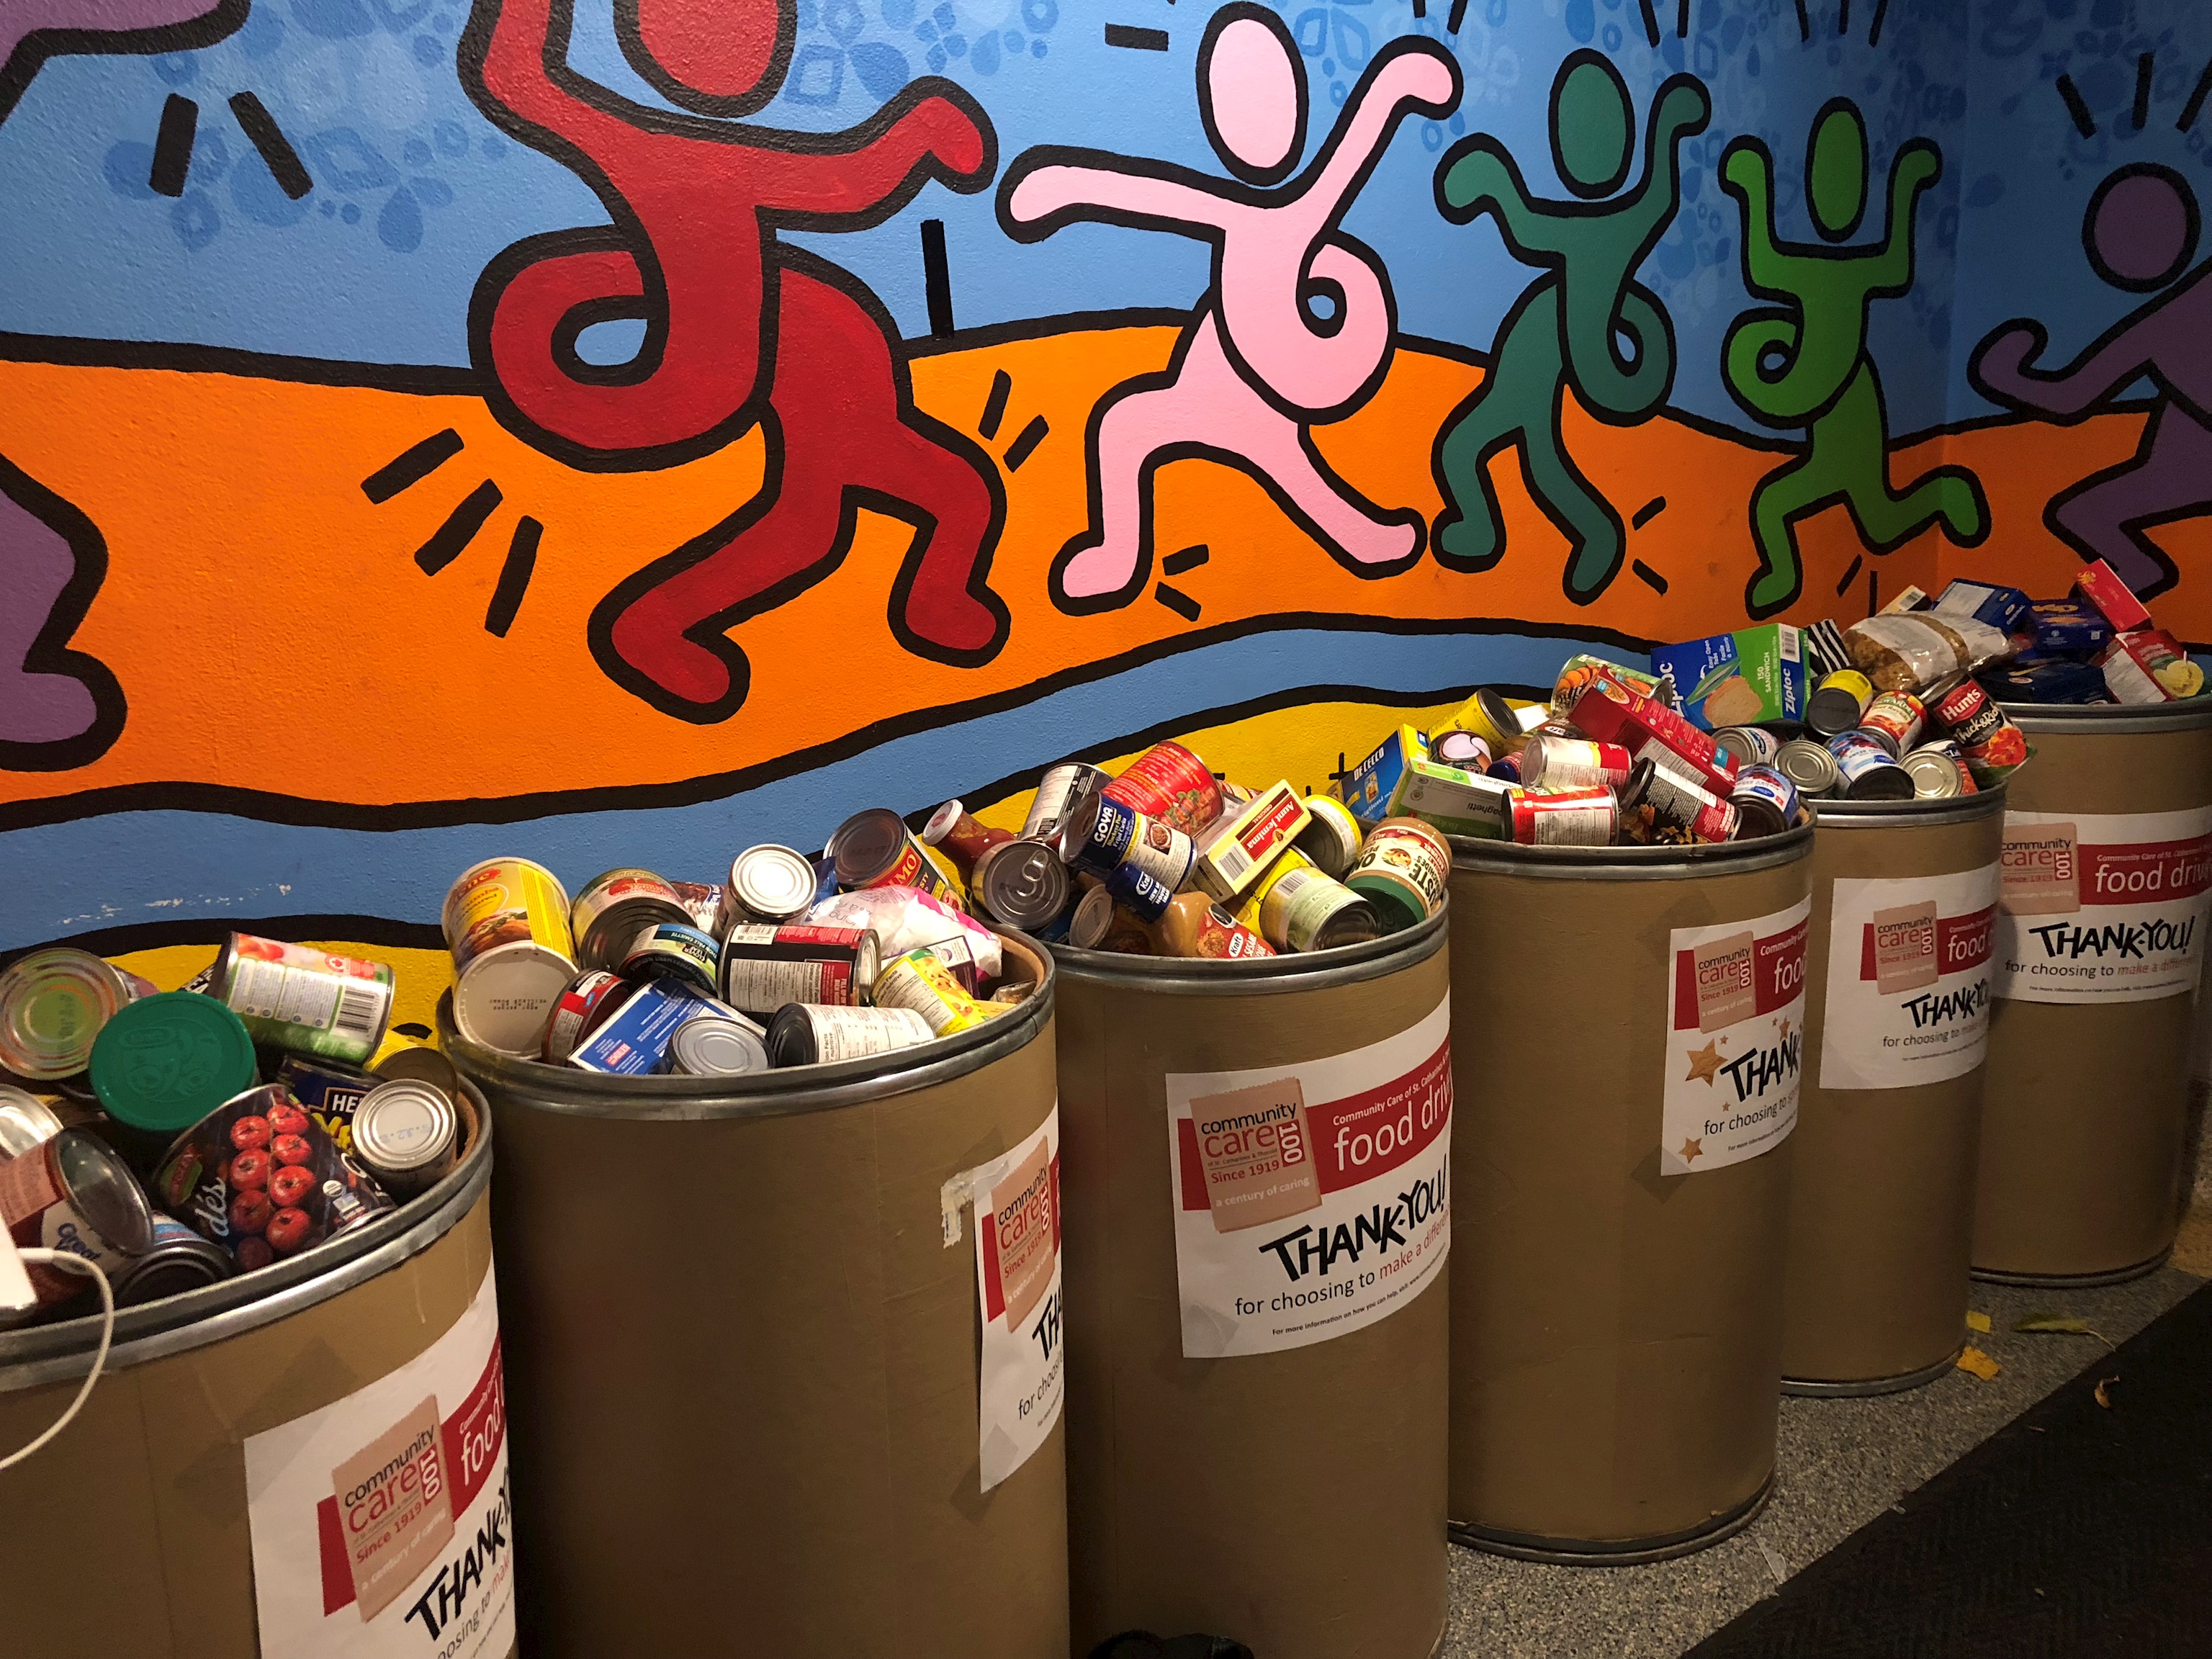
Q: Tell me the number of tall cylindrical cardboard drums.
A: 6